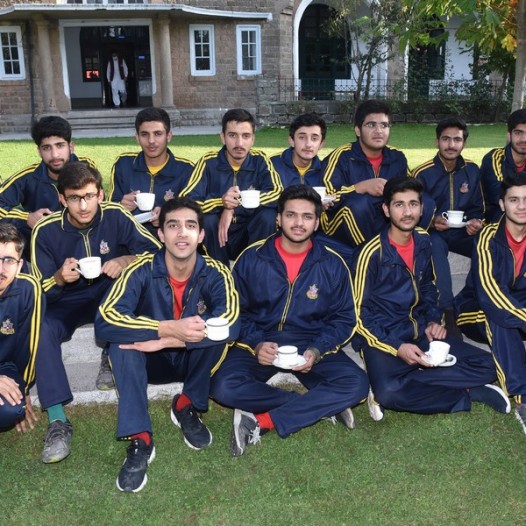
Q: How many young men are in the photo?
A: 13